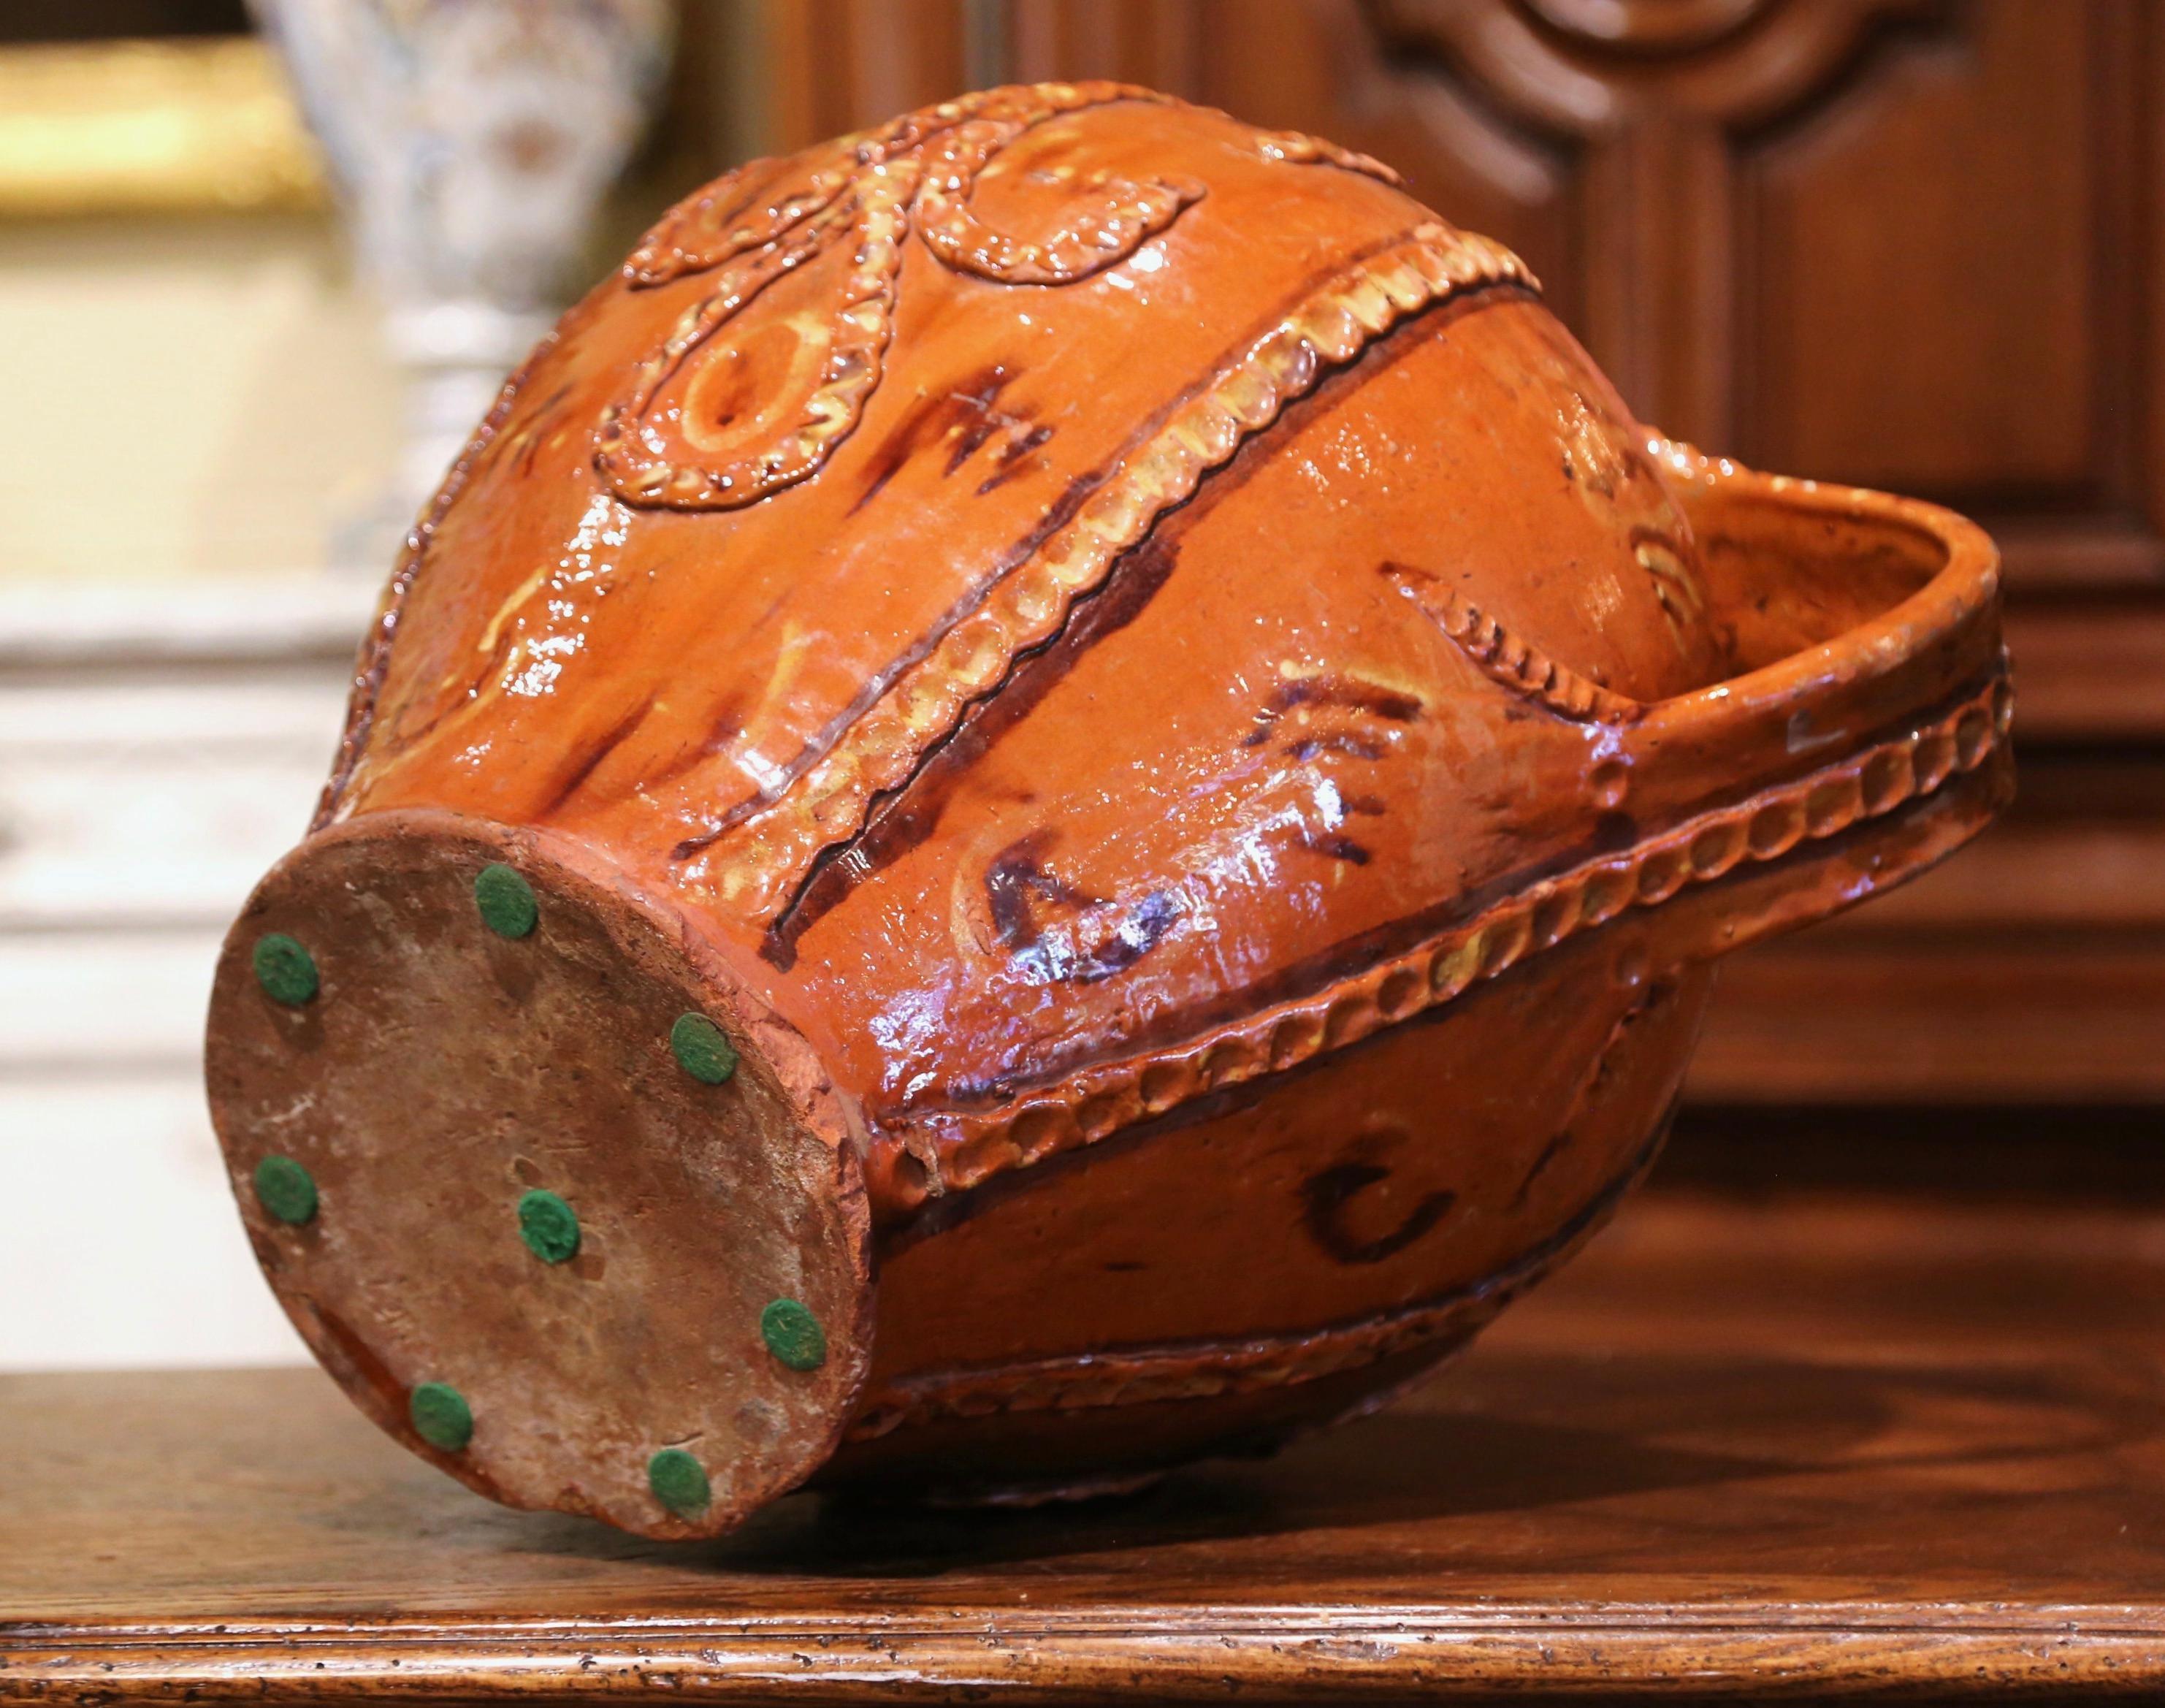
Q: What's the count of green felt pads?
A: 8